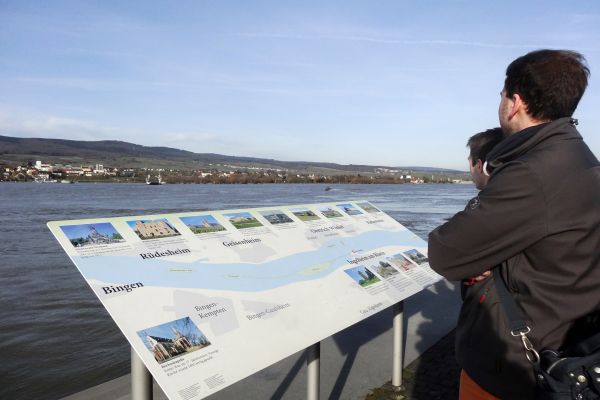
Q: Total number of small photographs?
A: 14